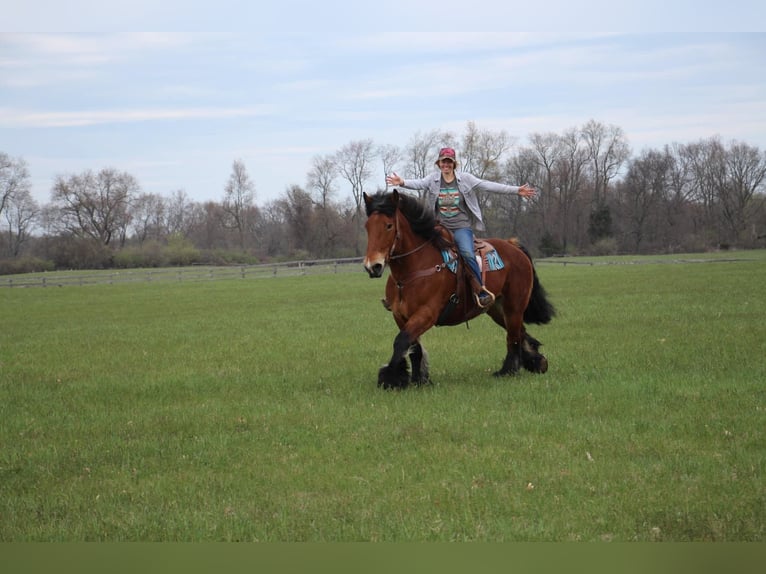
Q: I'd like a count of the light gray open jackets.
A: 1